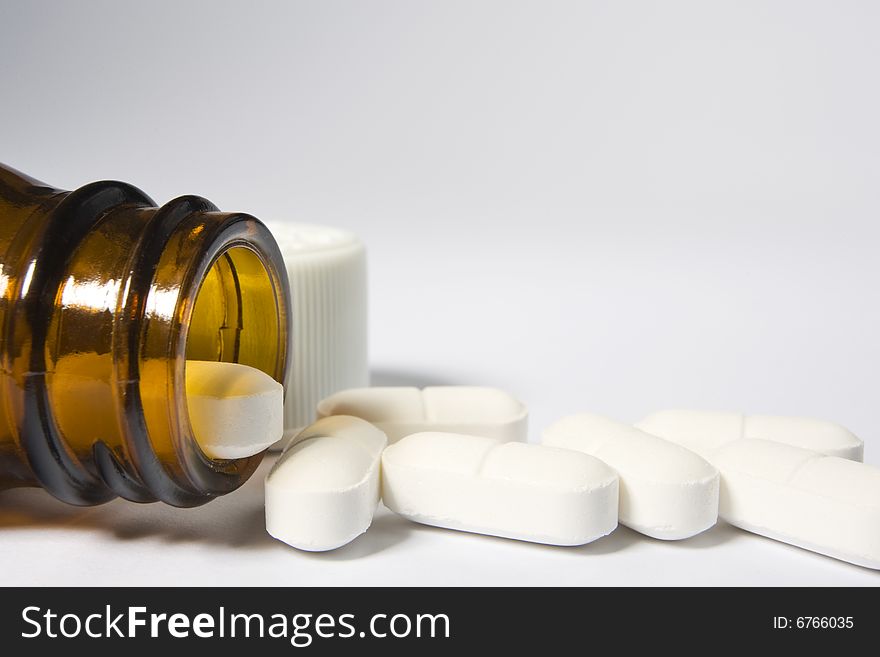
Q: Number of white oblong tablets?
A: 7